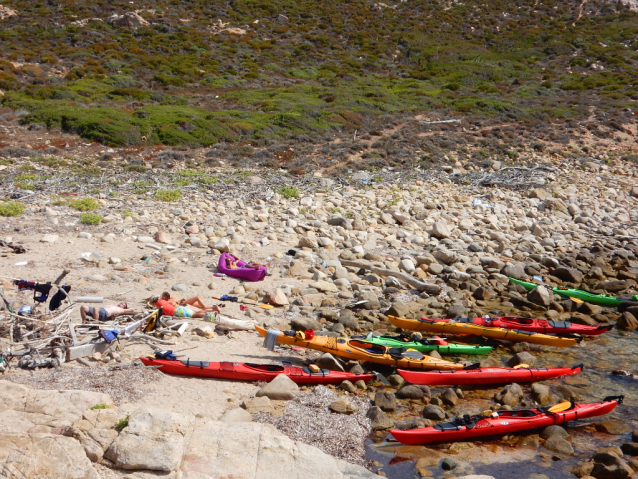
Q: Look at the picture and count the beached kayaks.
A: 8